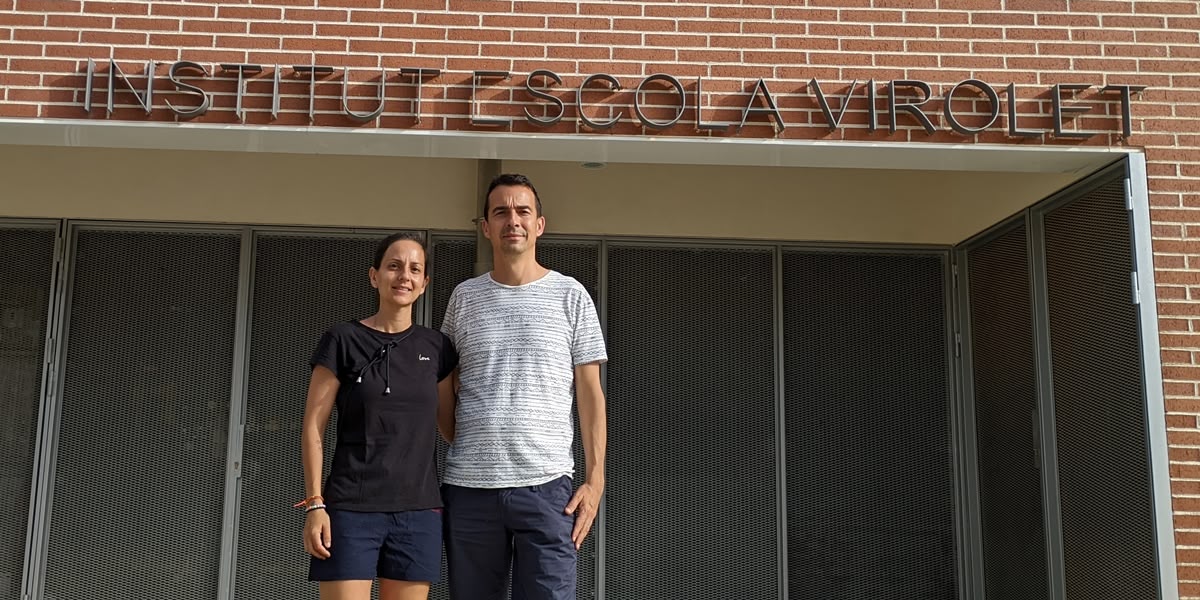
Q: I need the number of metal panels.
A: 8